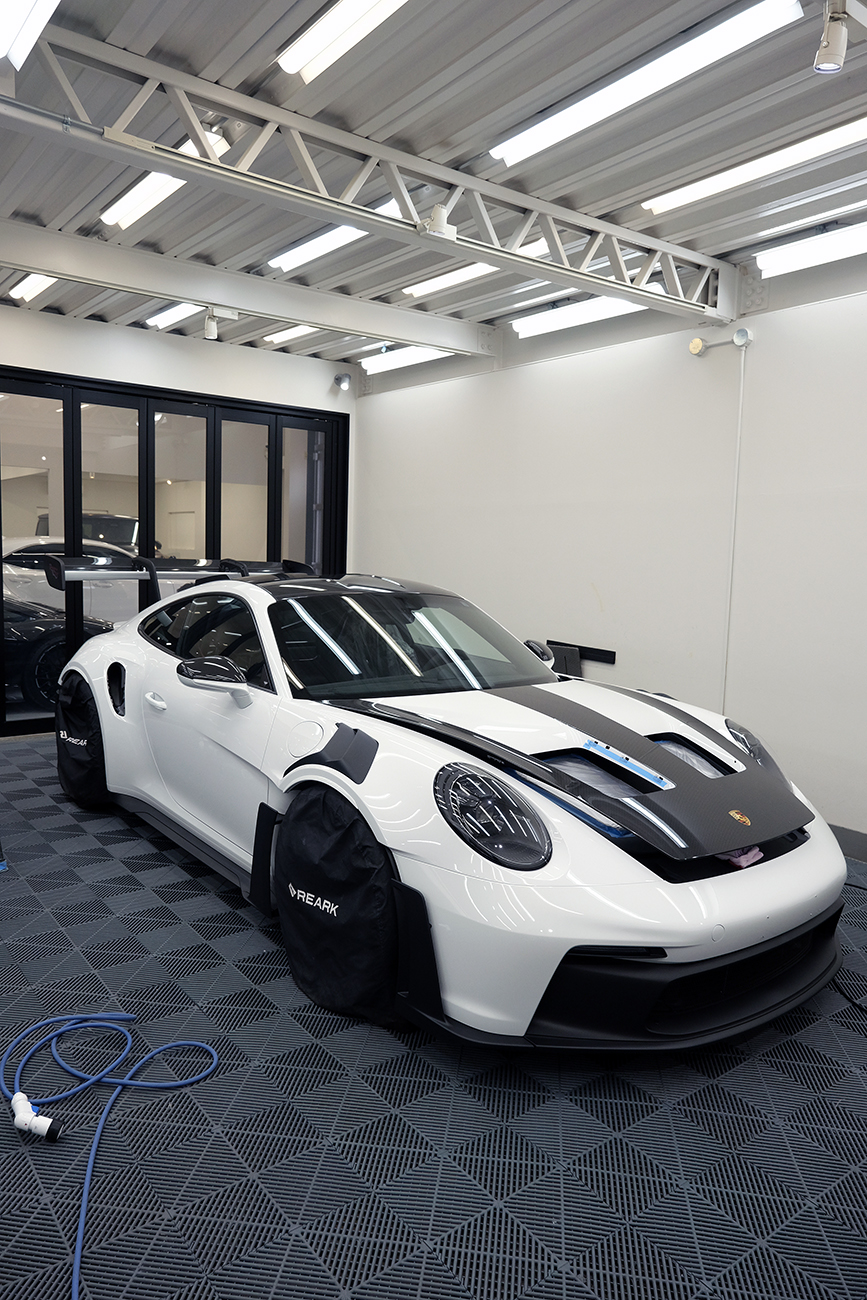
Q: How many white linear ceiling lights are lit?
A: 13